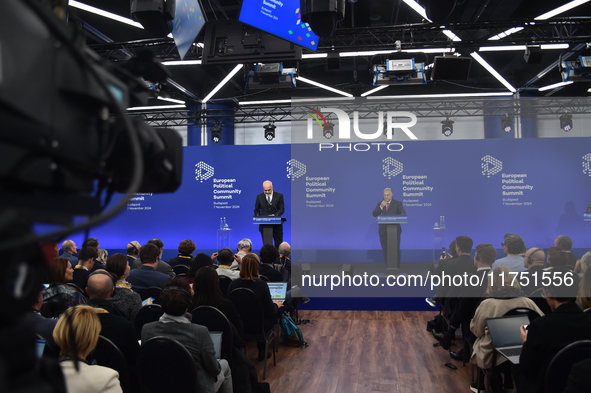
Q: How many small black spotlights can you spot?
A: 7